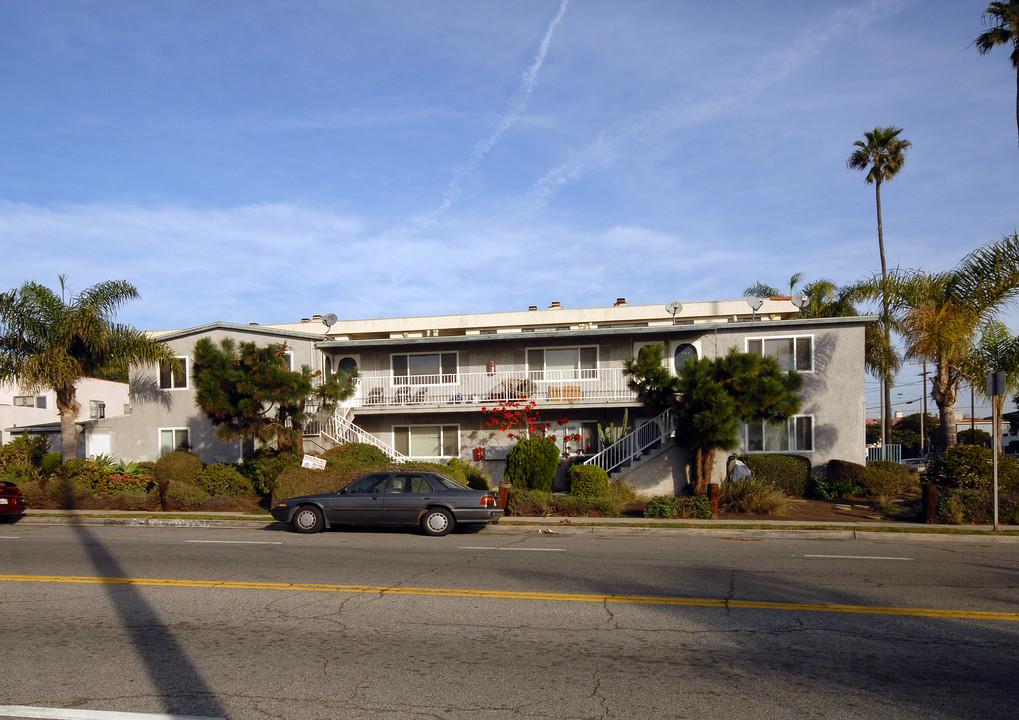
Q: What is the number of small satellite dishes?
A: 4